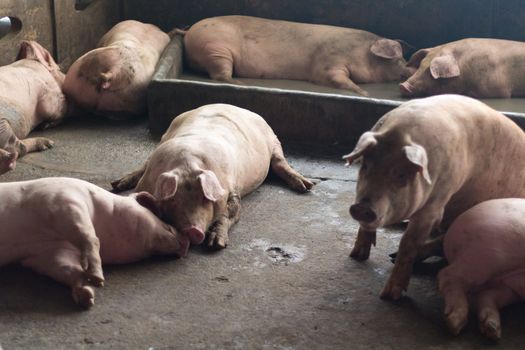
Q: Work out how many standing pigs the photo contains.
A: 1